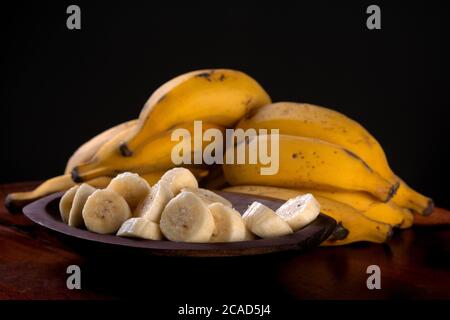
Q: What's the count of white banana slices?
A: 12